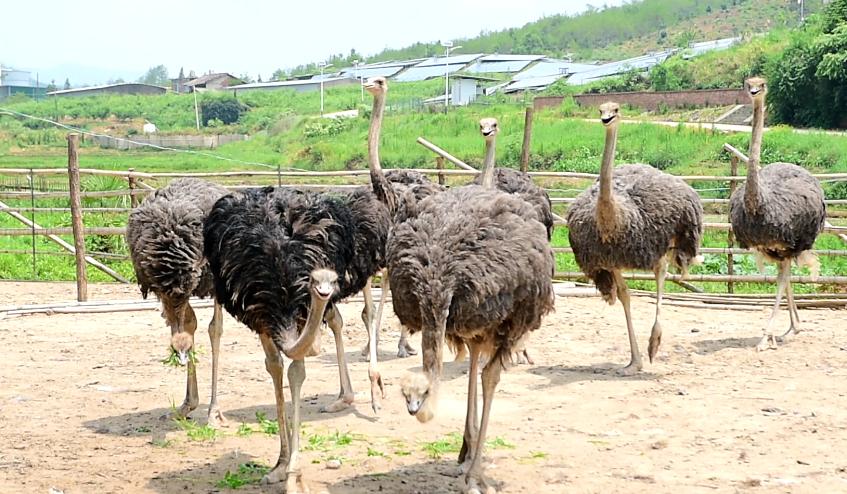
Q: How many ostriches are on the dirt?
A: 7